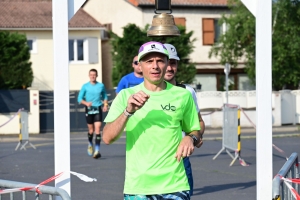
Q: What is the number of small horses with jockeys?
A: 0